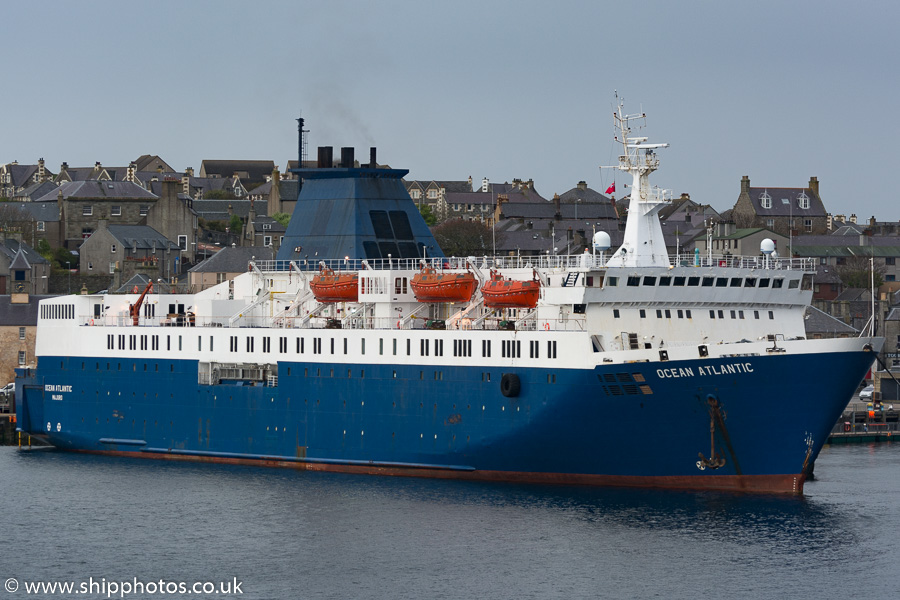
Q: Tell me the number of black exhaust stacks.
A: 3